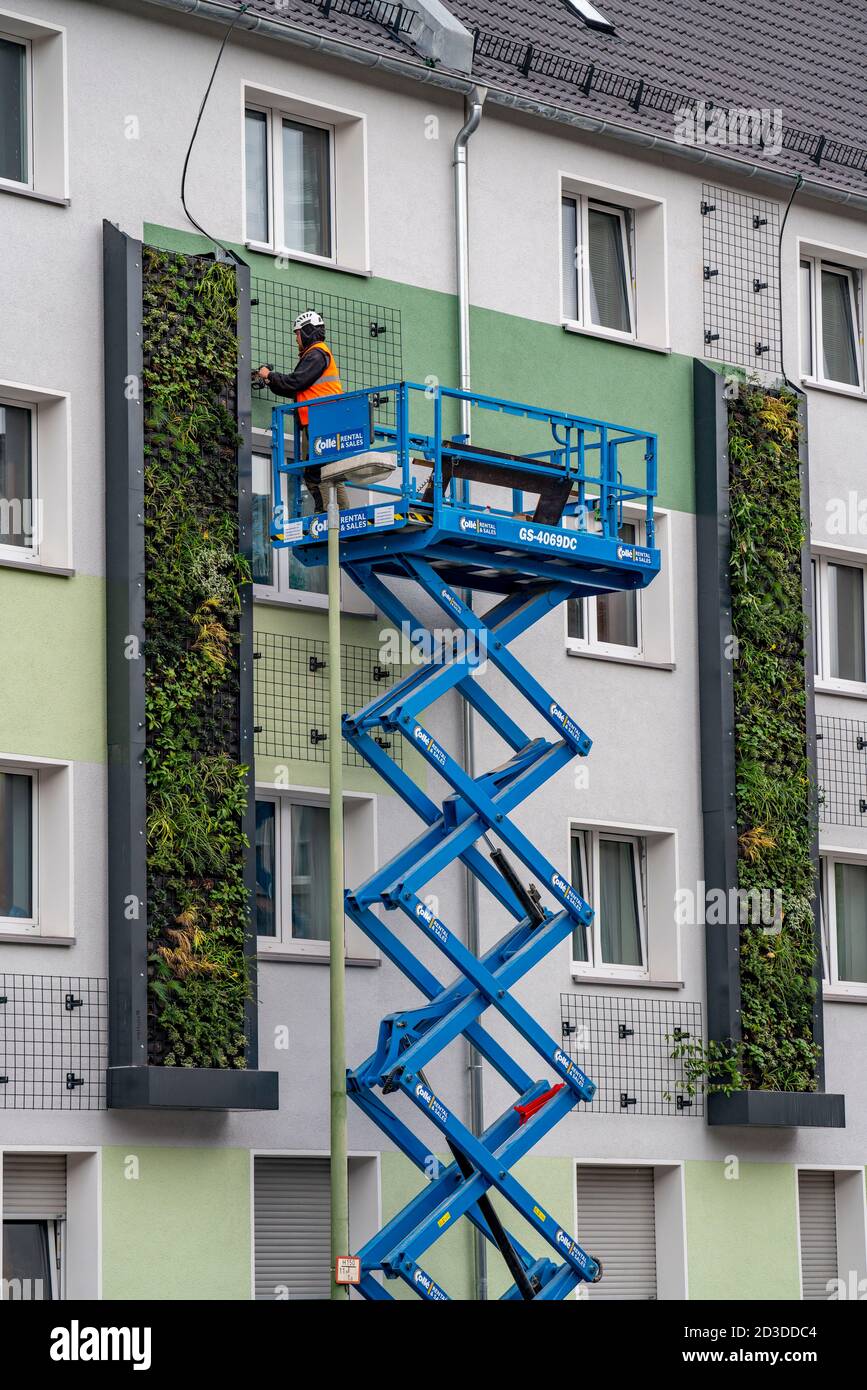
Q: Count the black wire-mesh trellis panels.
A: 6